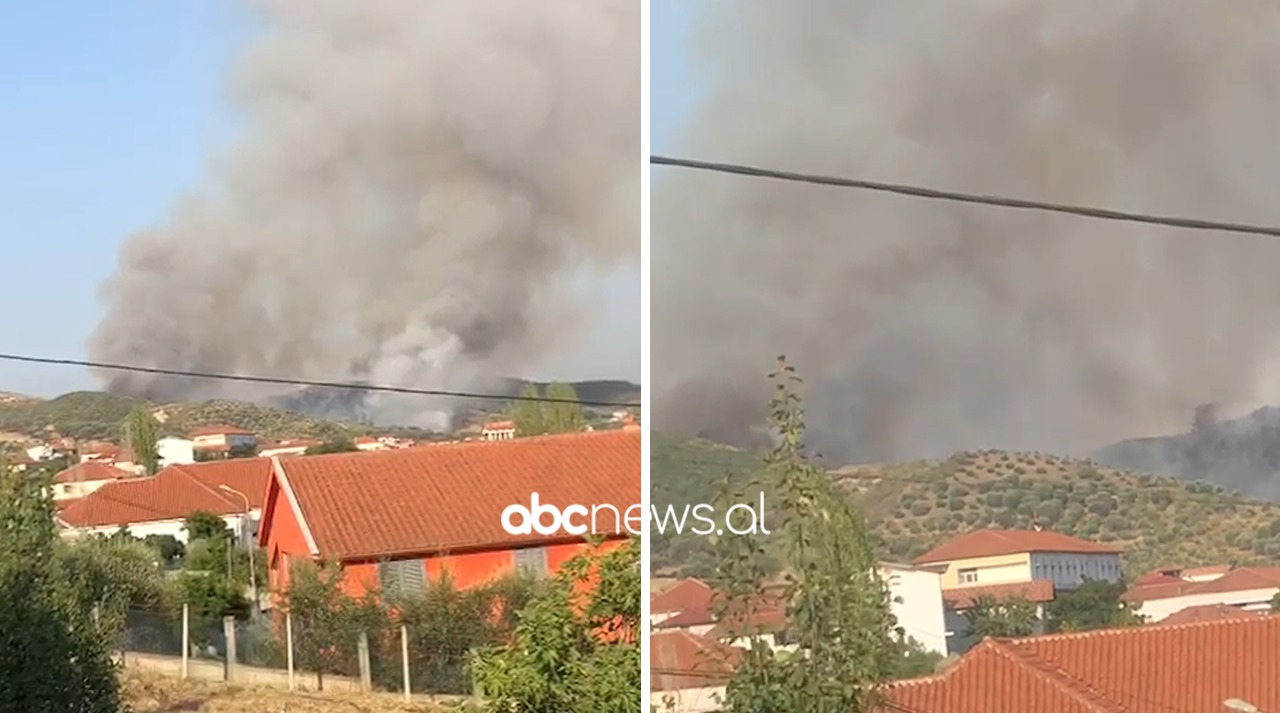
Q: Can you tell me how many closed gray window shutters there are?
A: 2